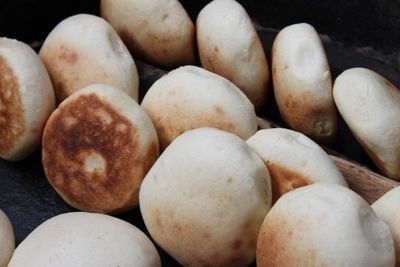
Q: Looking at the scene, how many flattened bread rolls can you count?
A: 14